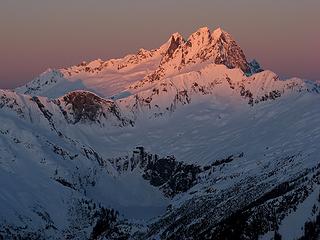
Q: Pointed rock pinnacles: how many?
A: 3